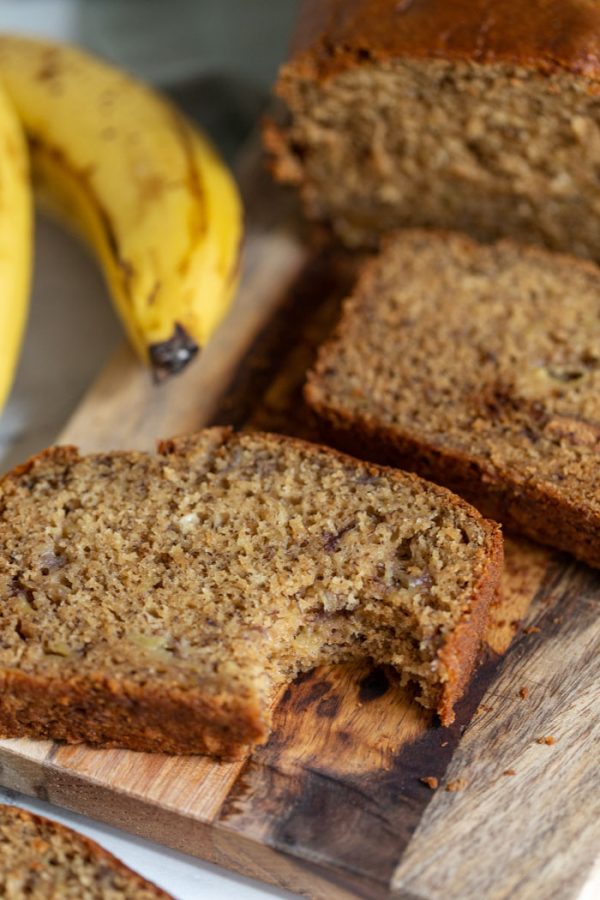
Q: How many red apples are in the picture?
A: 0